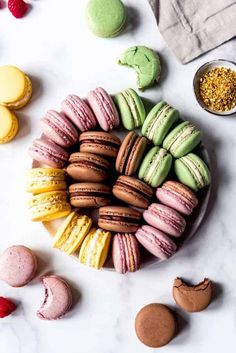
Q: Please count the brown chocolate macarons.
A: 8